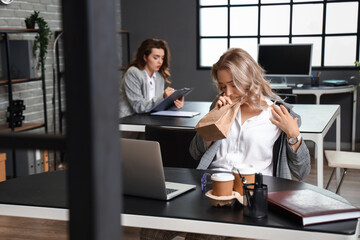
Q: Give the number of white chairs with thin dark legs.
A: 1